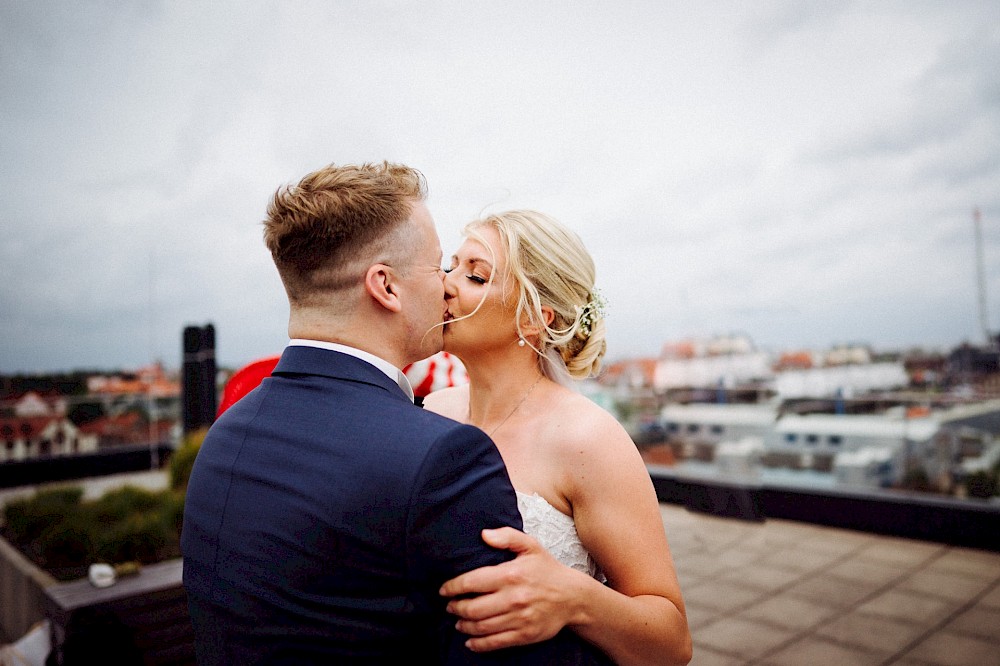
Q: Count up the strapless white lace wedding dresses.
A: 1